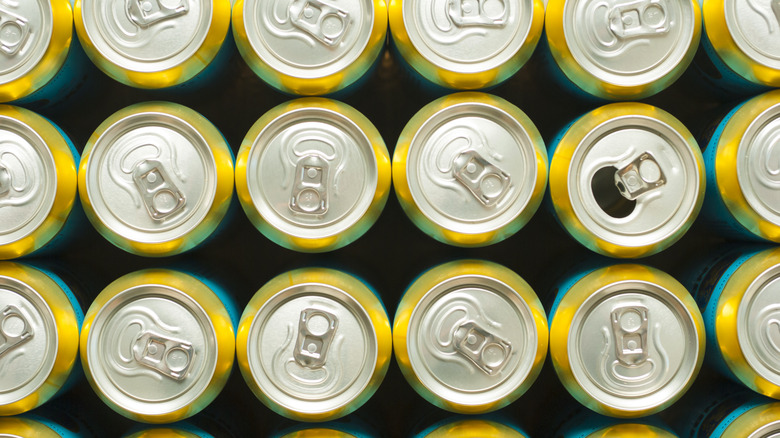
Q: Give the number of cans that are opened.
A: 1